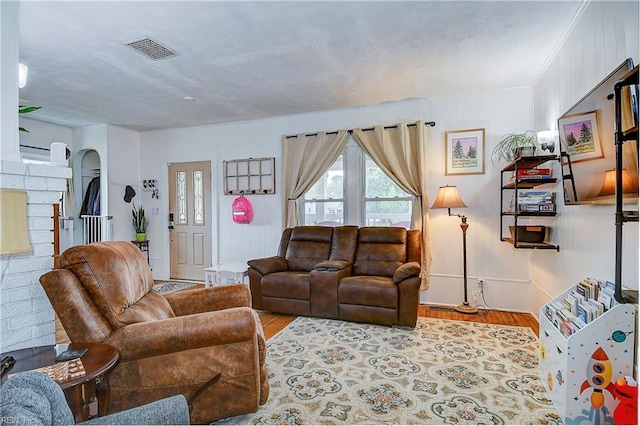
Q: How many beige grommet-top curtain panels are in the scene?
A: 2